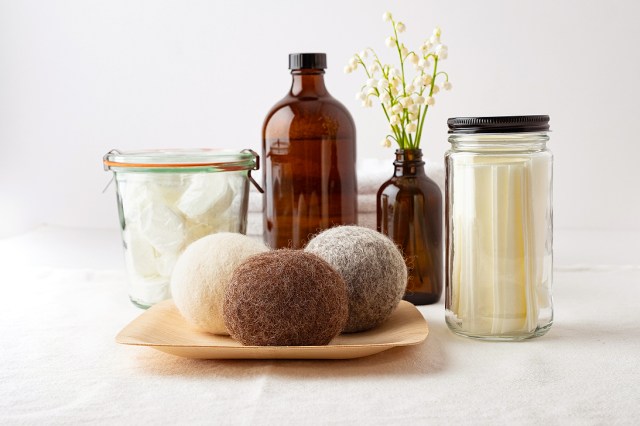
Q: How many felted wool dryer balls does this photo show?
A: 3